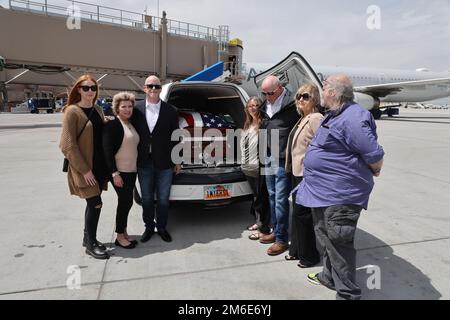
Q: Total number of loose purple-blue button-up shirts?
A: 1